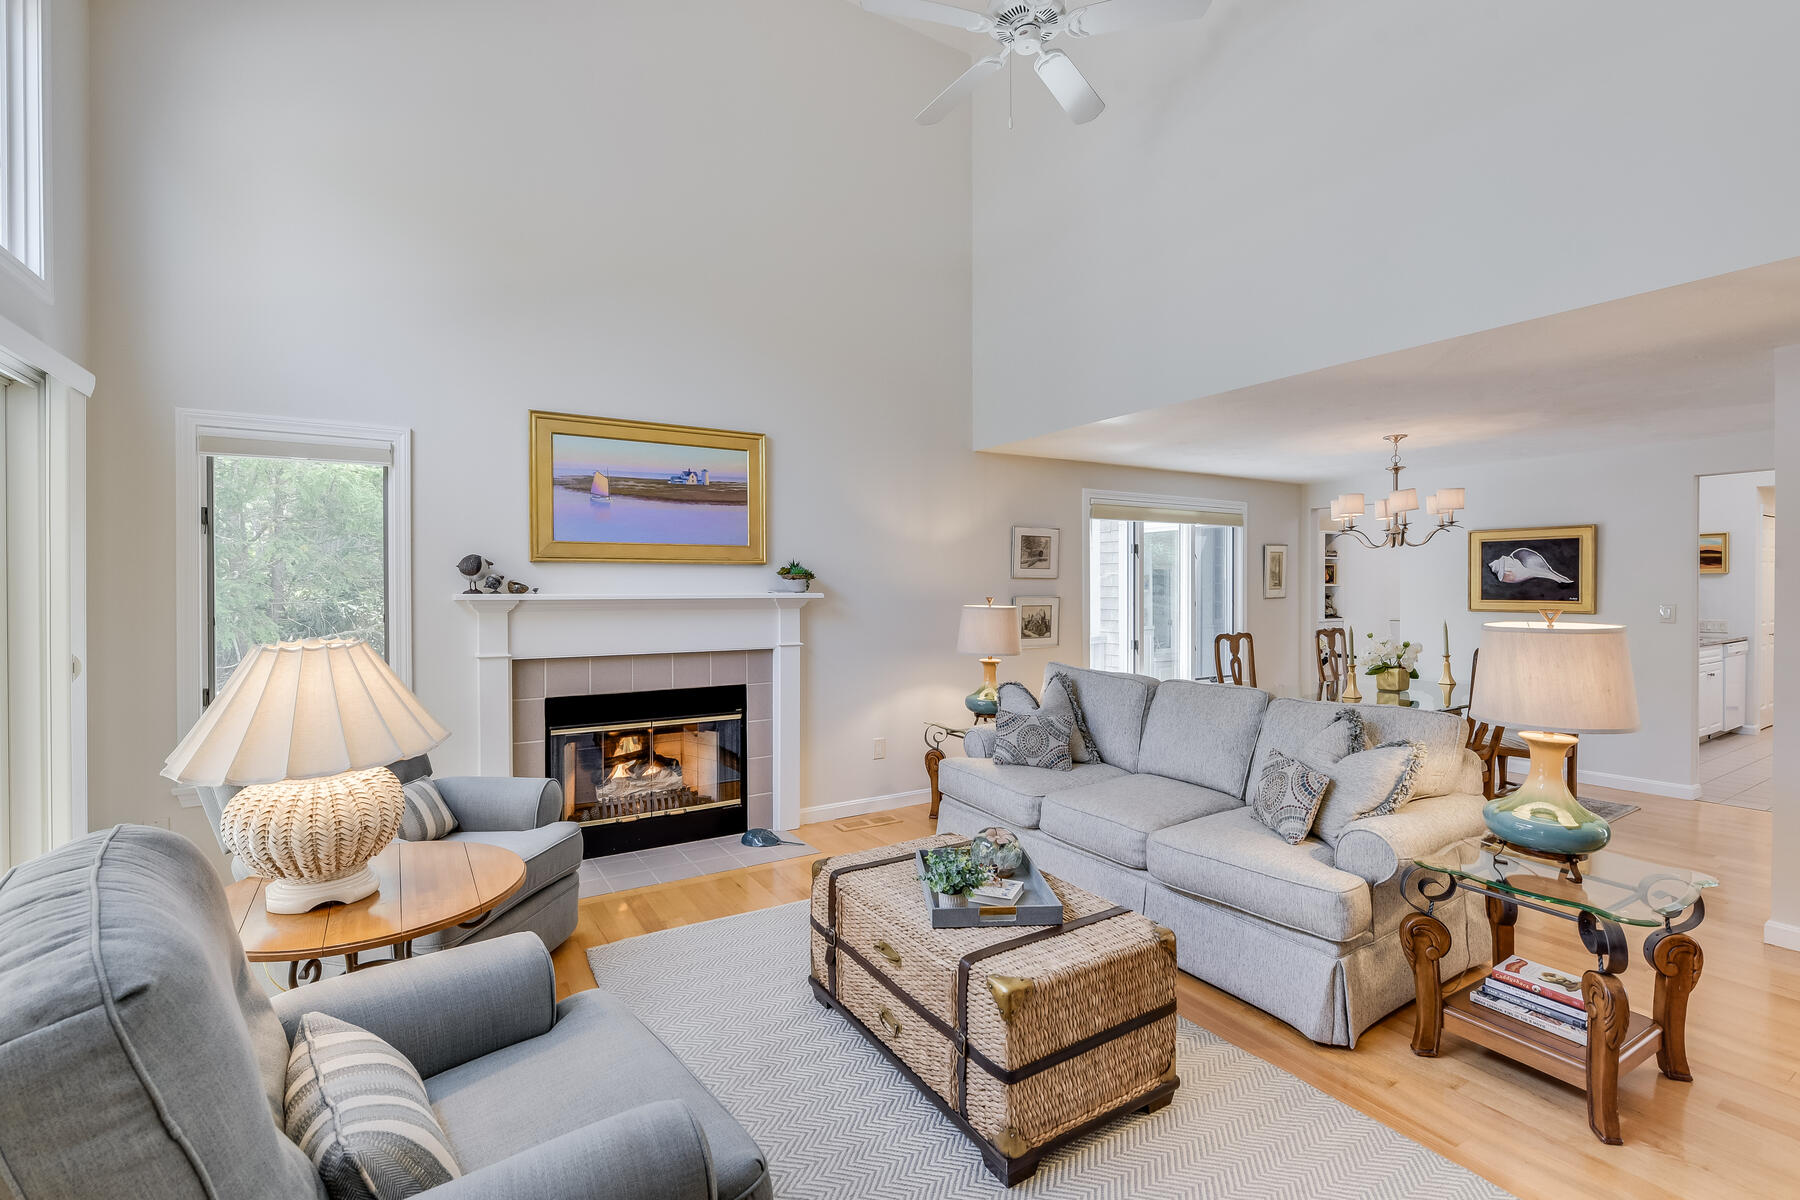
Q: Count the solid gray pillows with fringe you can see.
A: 2